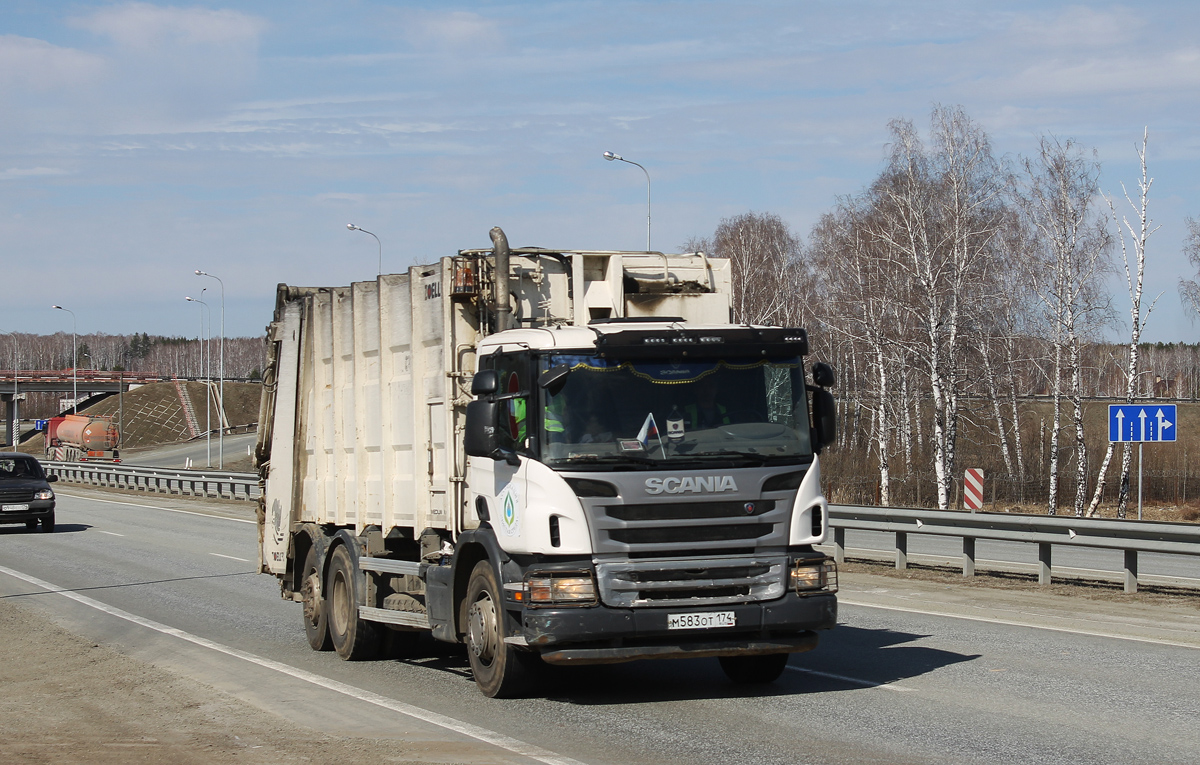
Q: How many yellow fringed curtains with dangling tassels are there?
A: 1